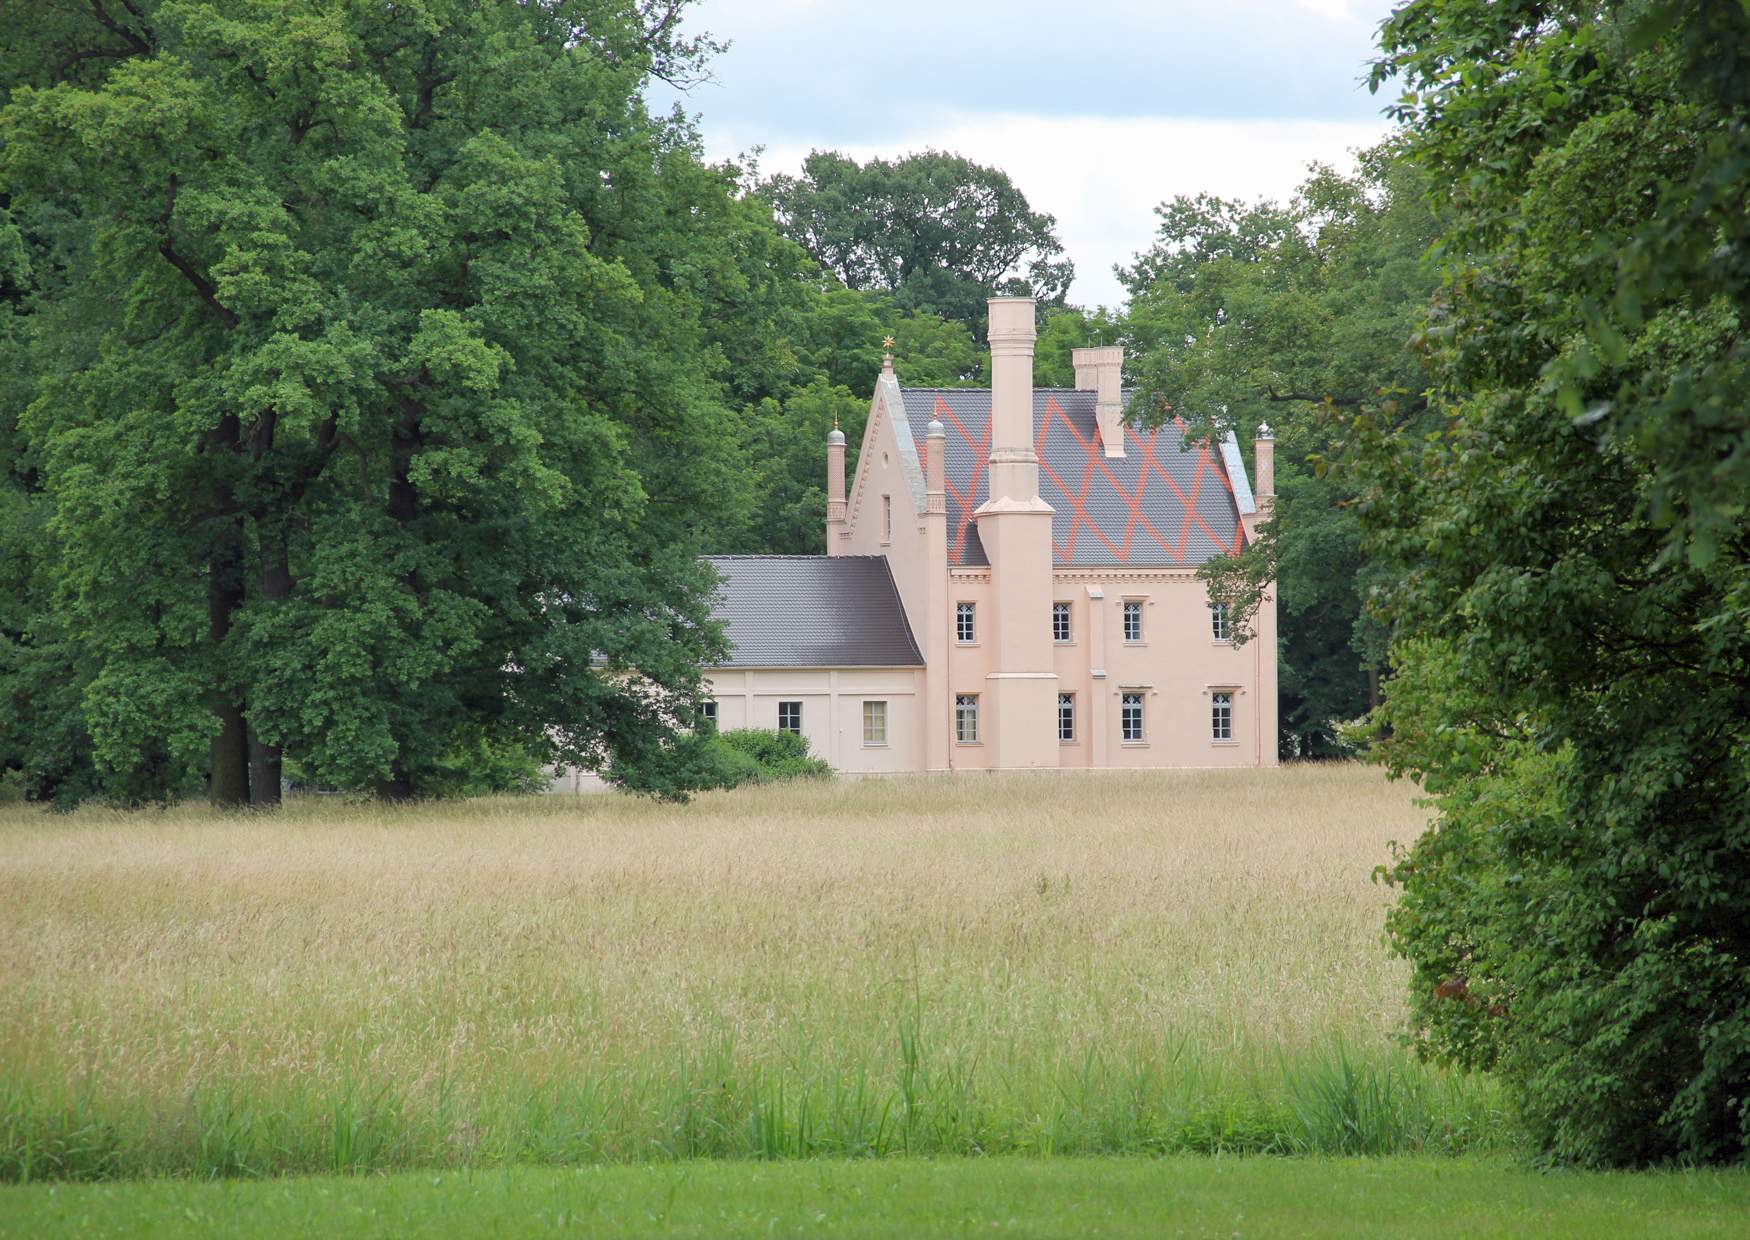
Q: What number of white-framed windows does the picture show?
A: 11